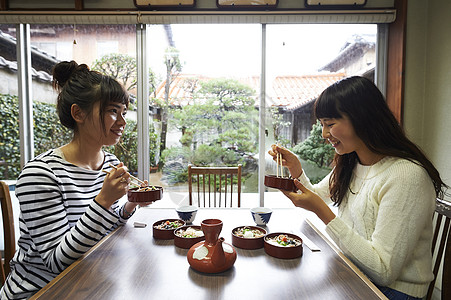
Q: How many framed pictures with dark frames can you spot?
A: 3